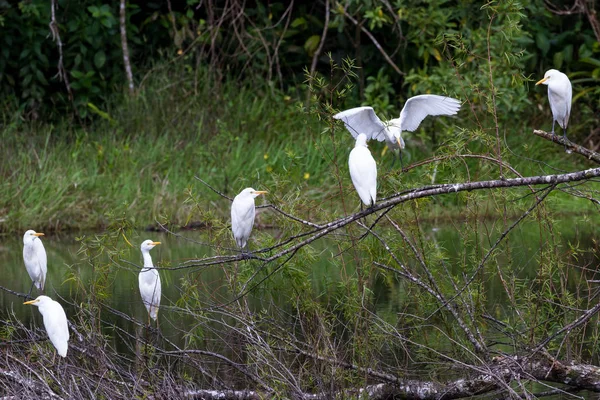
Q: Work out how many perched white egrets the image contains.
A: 6